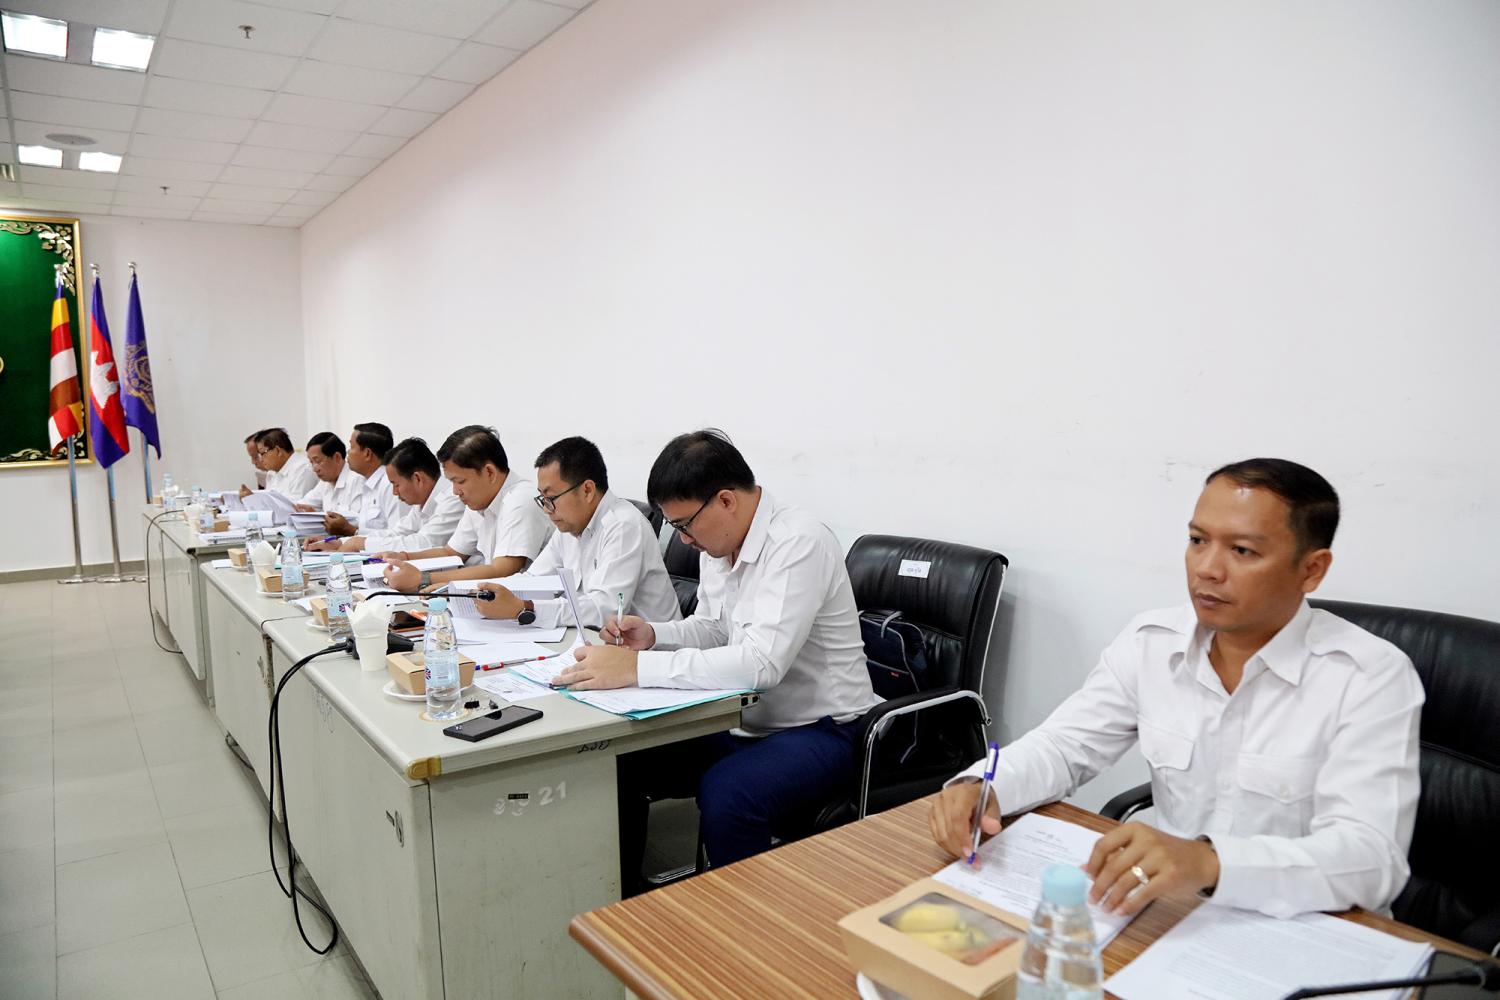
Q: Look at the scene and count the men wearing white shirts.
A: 9